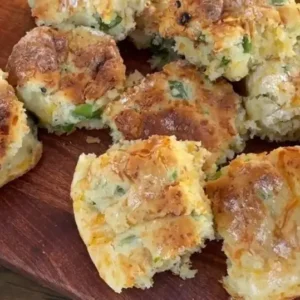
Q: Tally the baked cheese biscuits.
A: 8